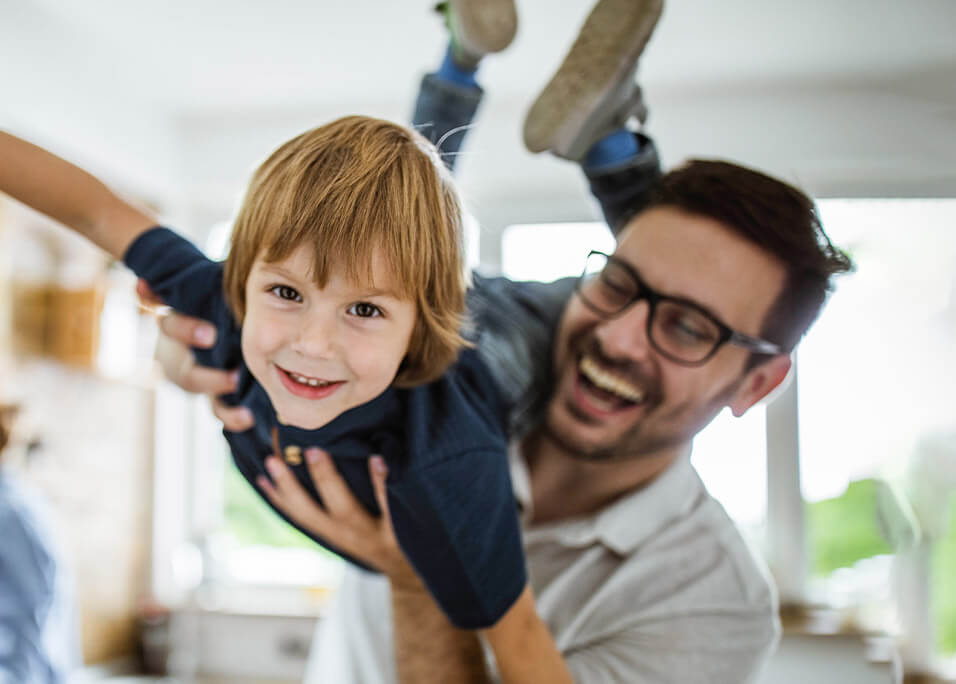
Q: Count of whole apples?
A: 0